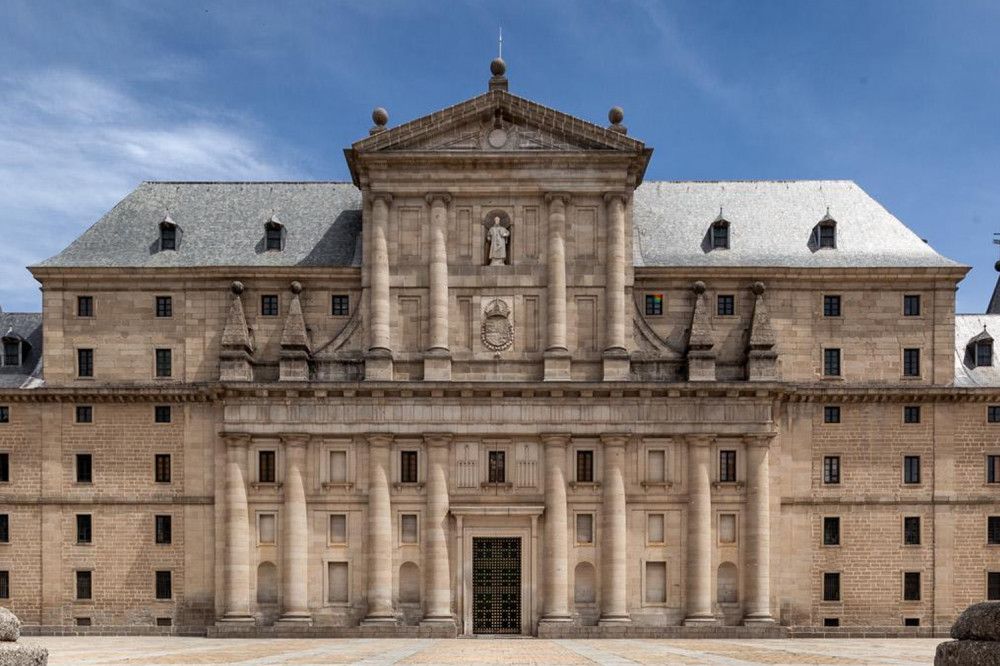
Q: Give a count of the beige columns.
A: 12